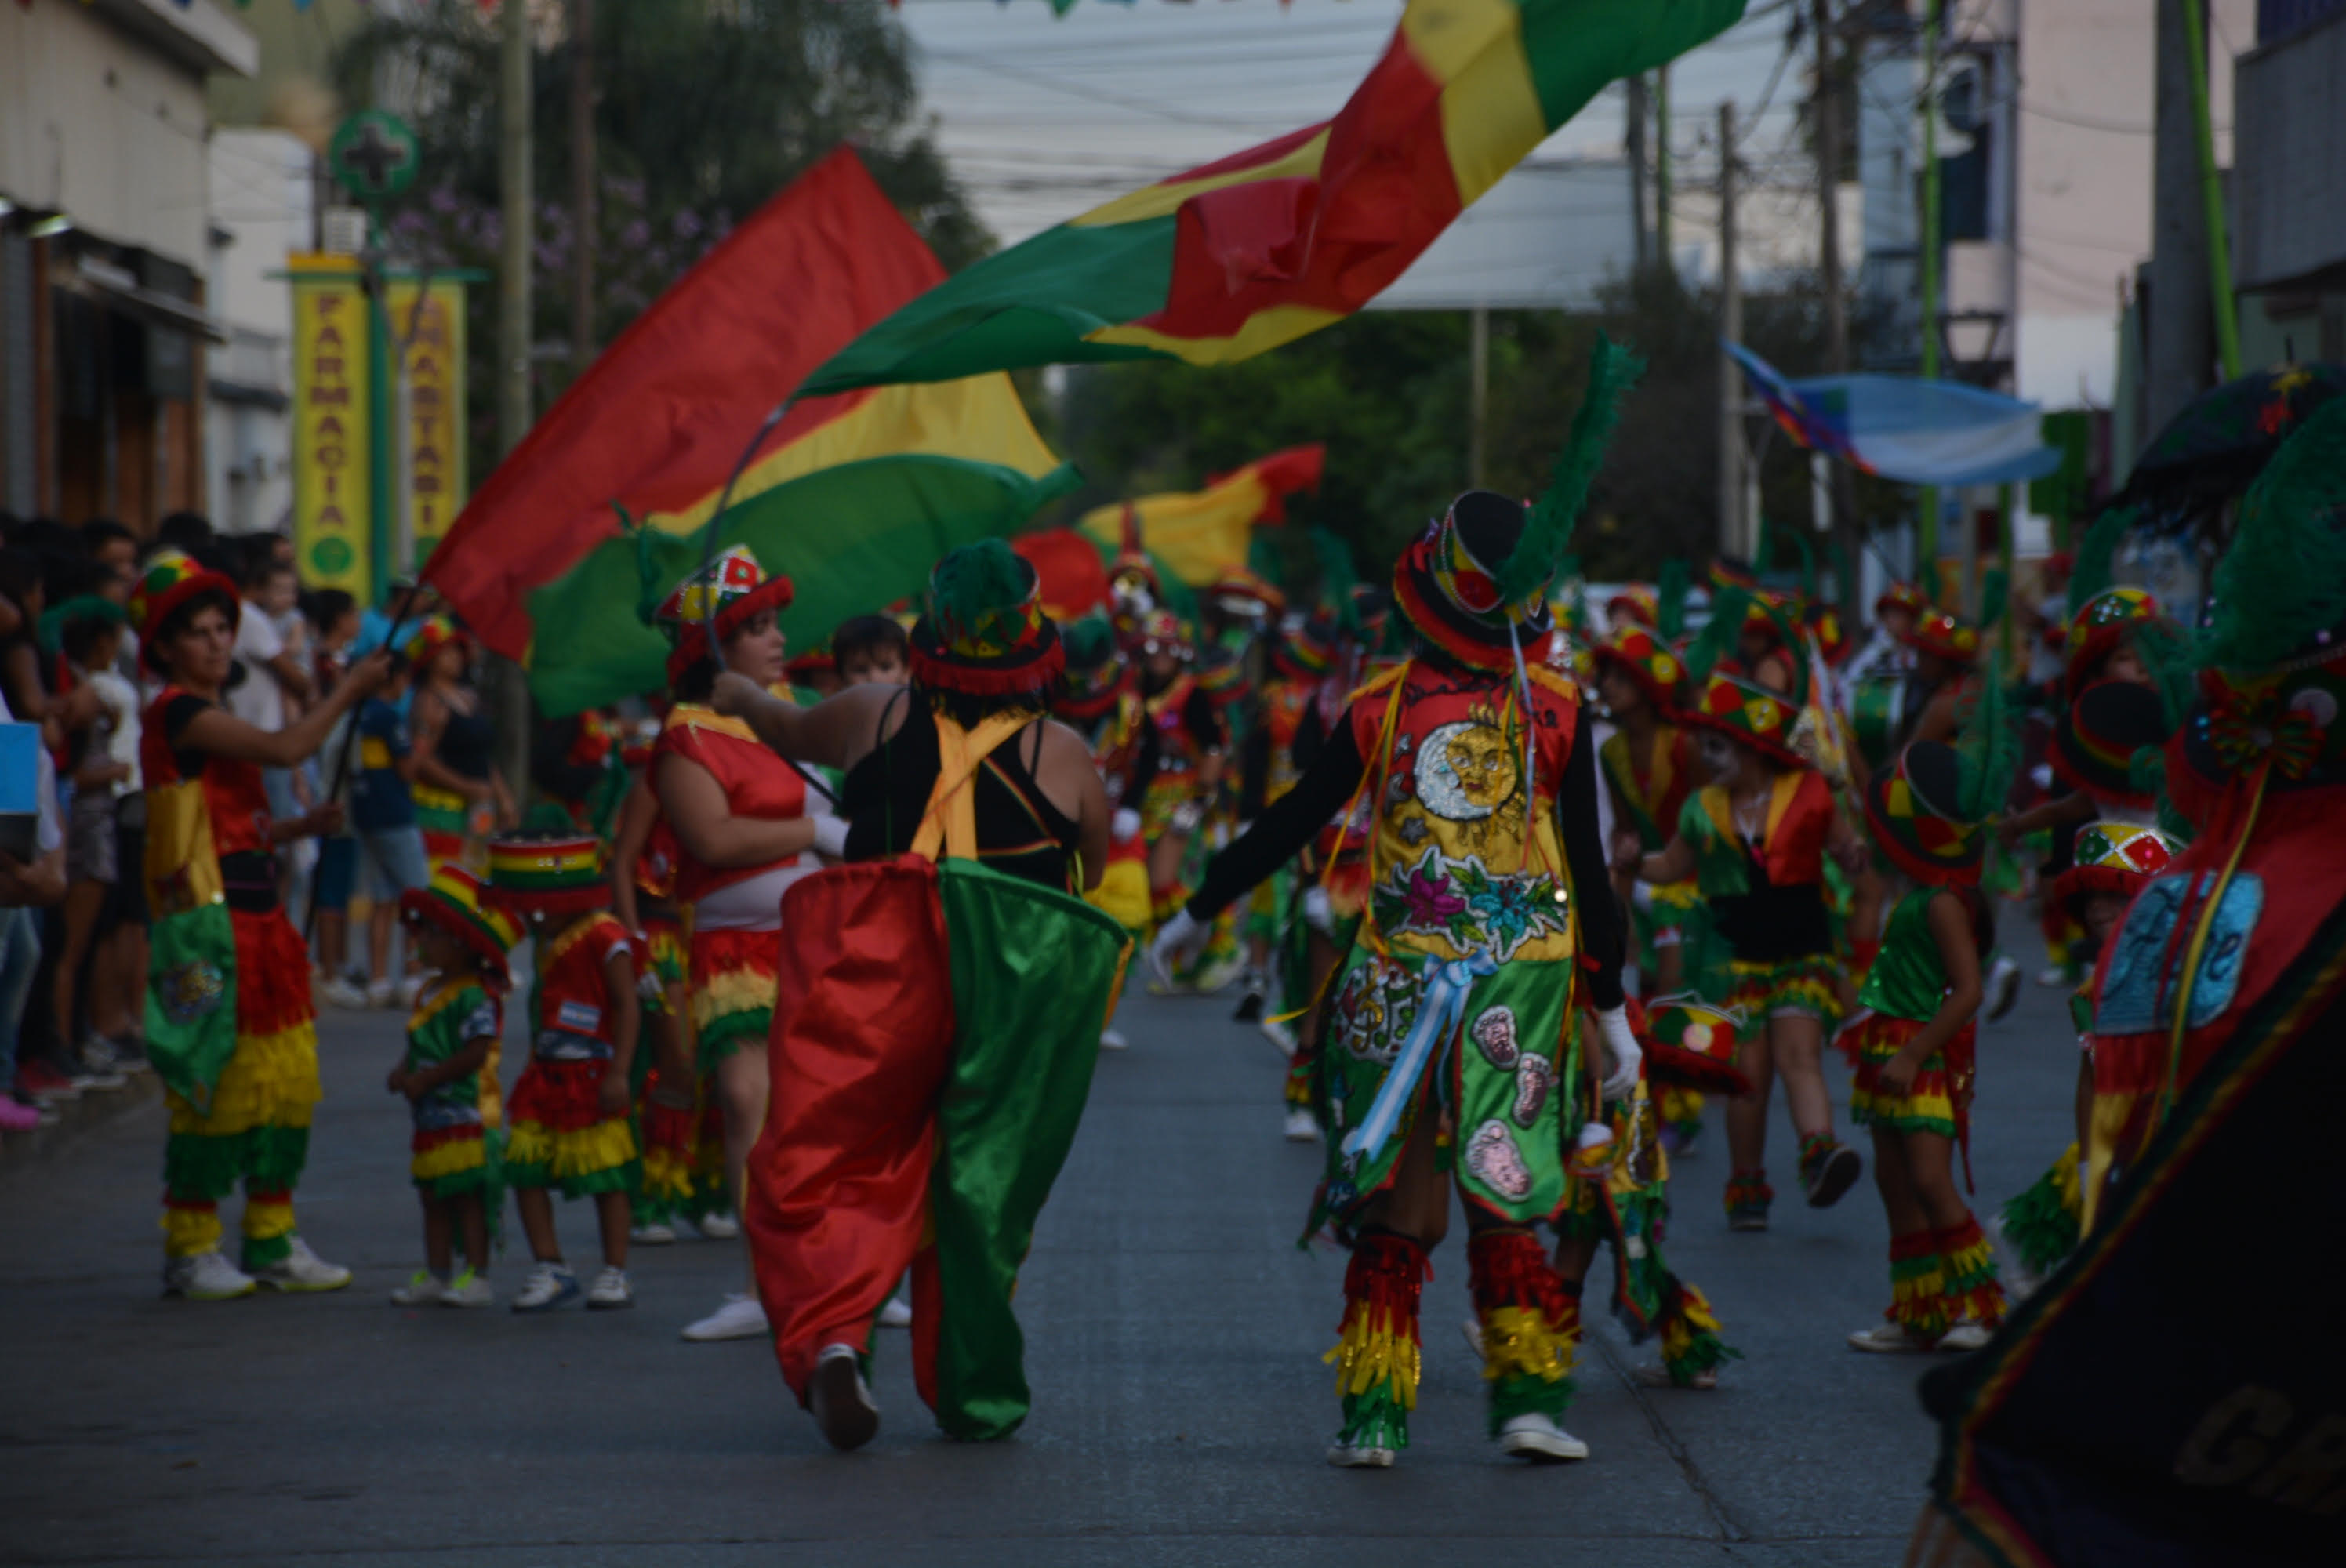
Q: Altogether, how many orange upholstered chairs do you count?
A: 0